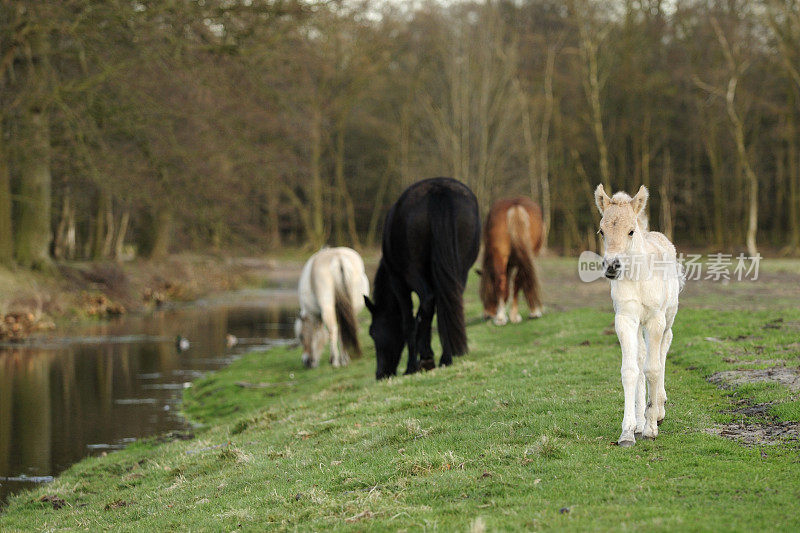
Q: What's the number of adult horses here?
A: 3